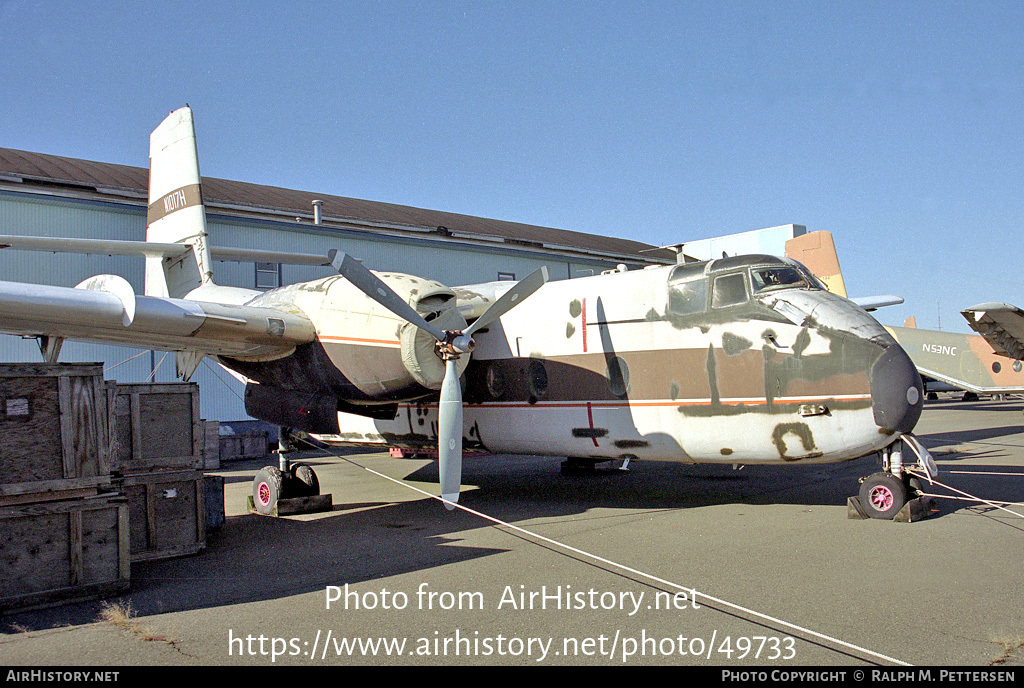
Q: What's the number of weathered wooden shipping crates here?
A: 4